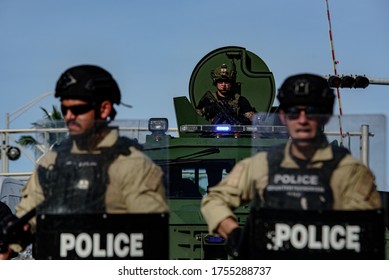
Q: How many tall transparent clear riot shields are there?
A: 2